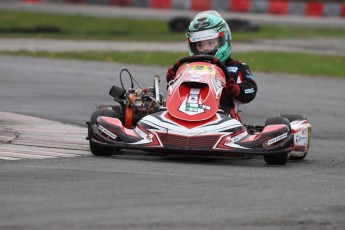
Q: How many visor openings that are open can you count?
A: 1